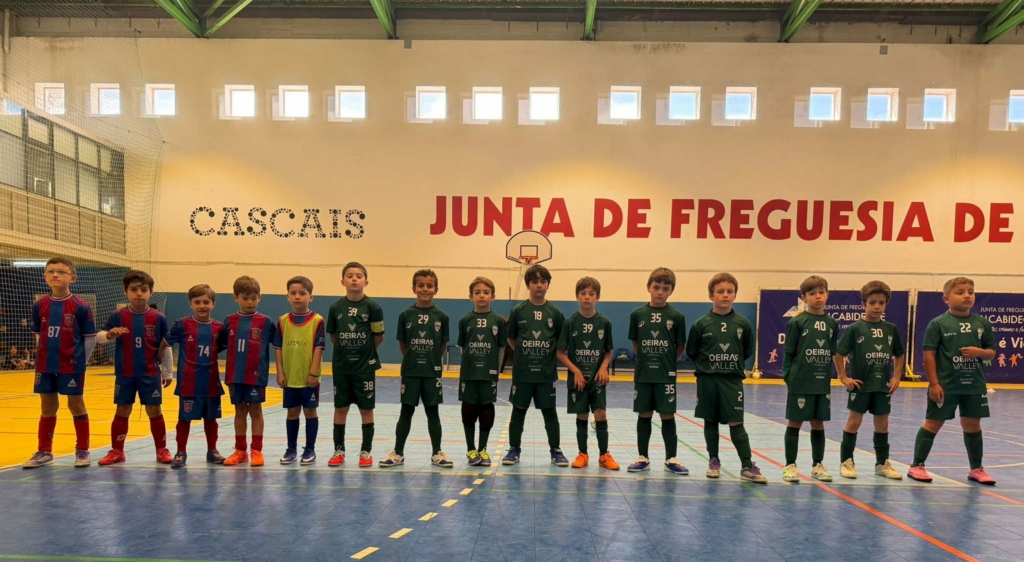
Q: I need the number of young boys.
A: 15